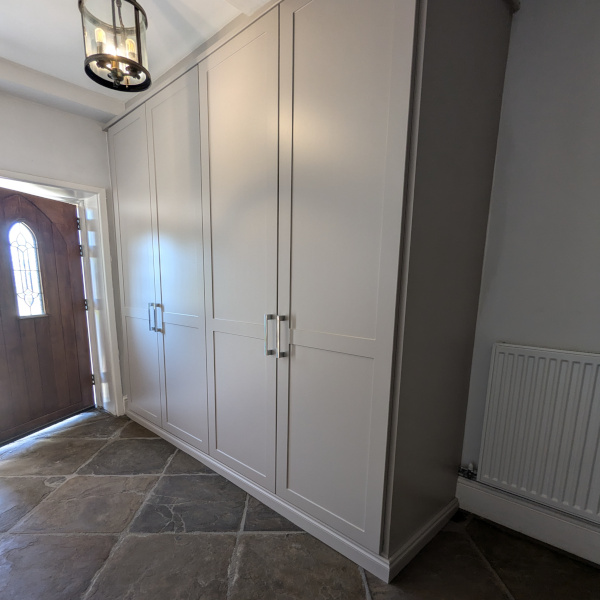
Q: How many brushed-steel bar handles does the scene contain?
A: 4